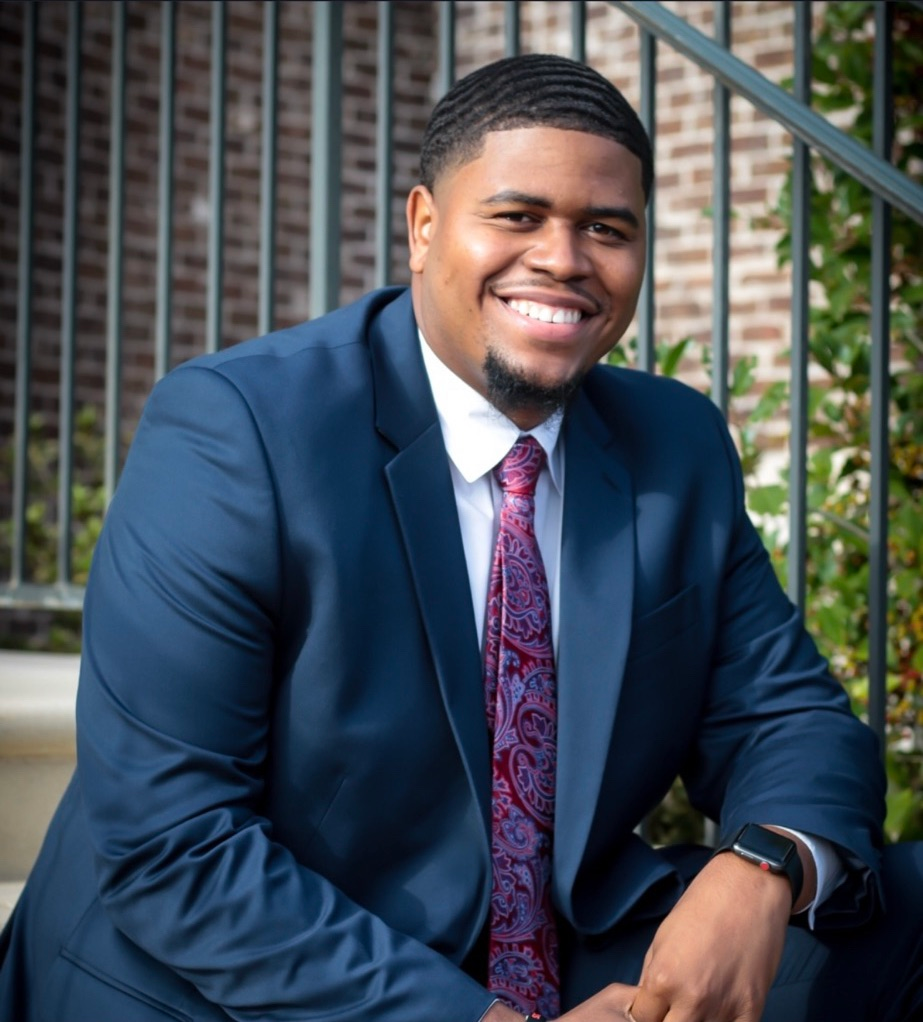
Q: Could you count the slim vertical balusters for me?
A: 14